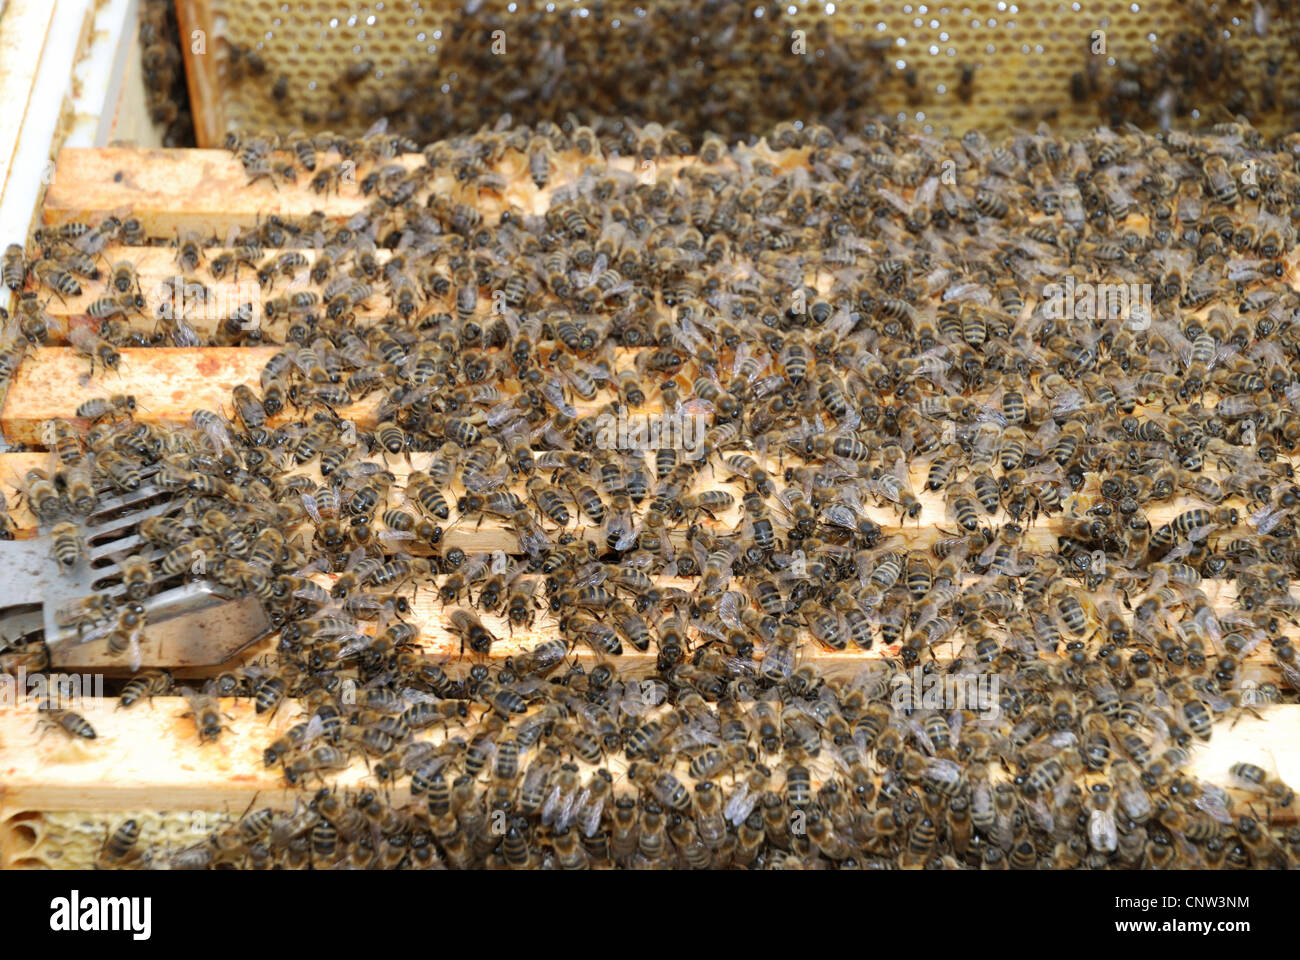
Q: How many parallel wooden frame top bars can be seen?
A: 6